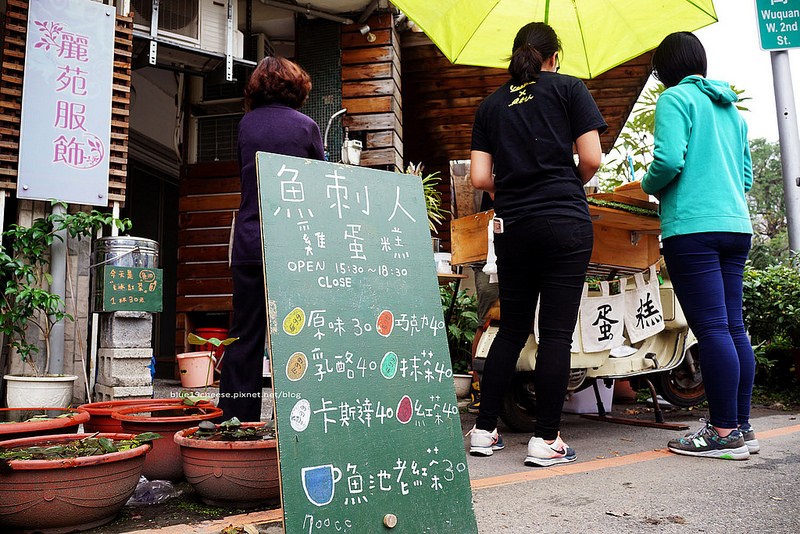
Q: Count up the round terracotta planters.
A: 5